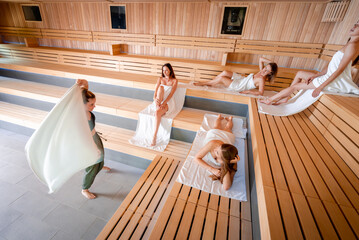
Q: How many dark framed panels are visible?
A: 3